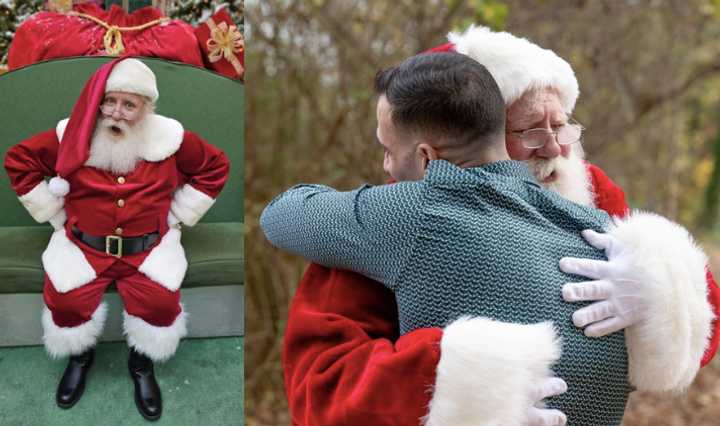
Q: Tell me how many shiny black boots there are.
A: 2